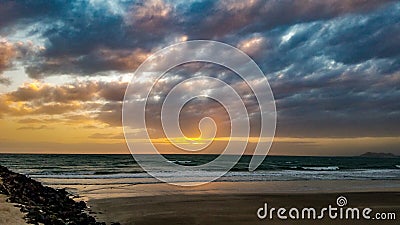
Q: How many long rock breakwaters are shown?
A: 1